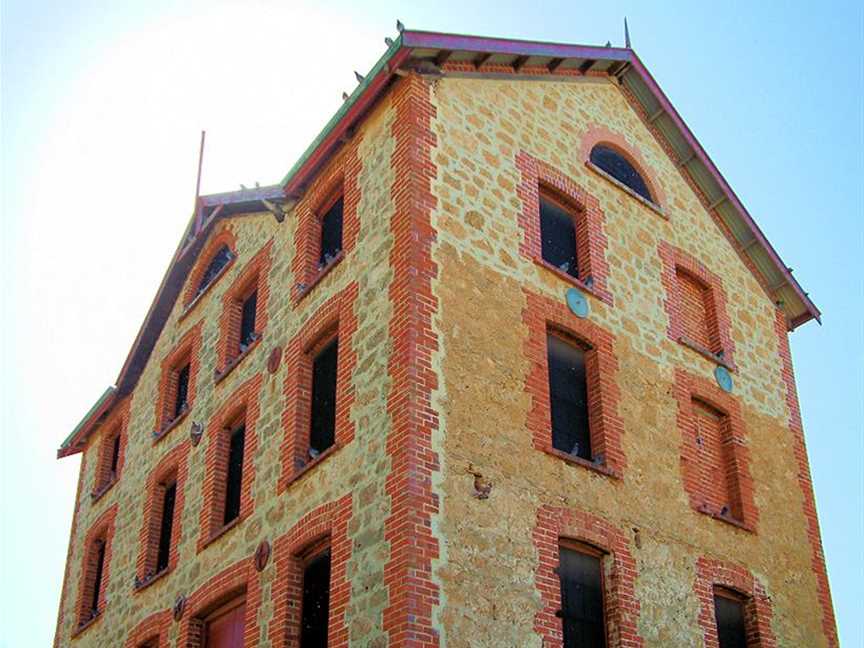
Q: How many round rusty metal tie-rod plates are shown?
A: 4